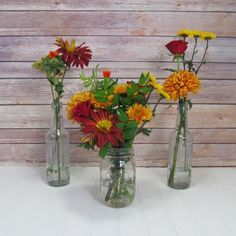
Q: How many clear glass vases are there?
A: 3